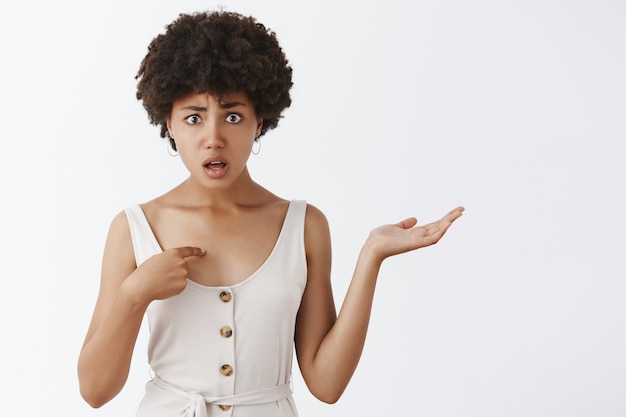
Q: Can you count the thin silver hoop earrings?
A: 2